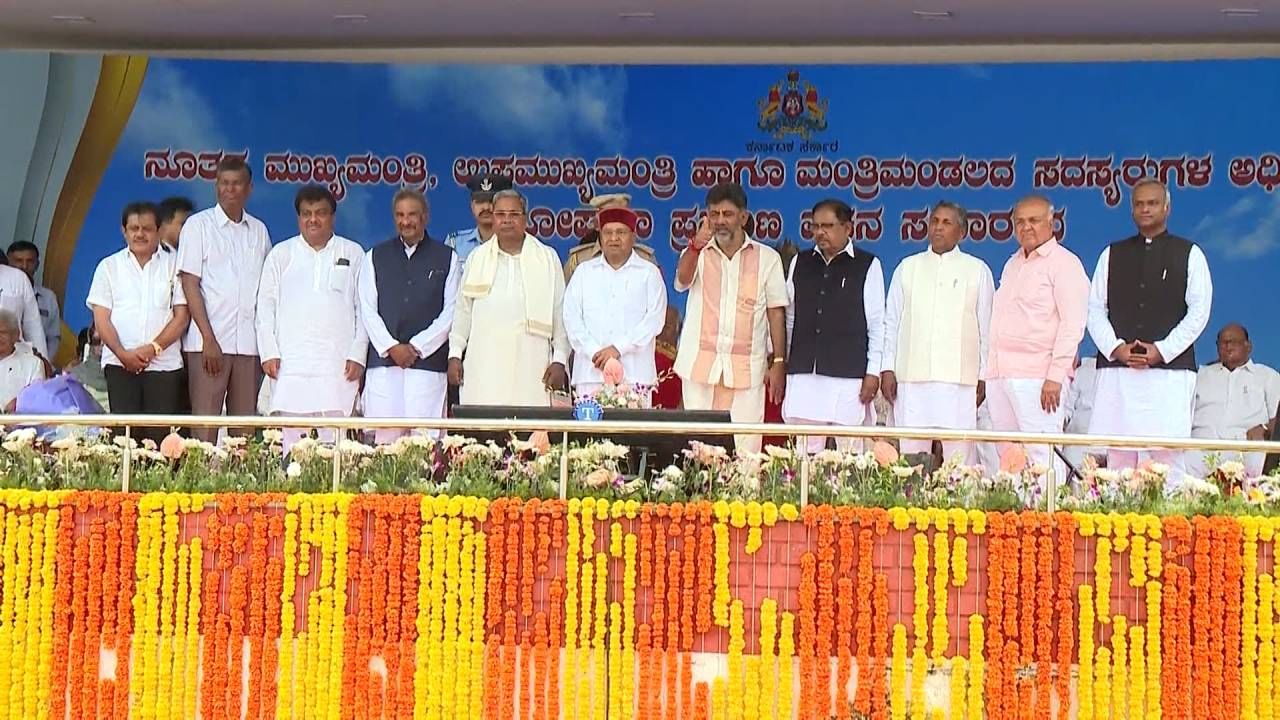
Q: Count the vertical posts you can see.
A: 5